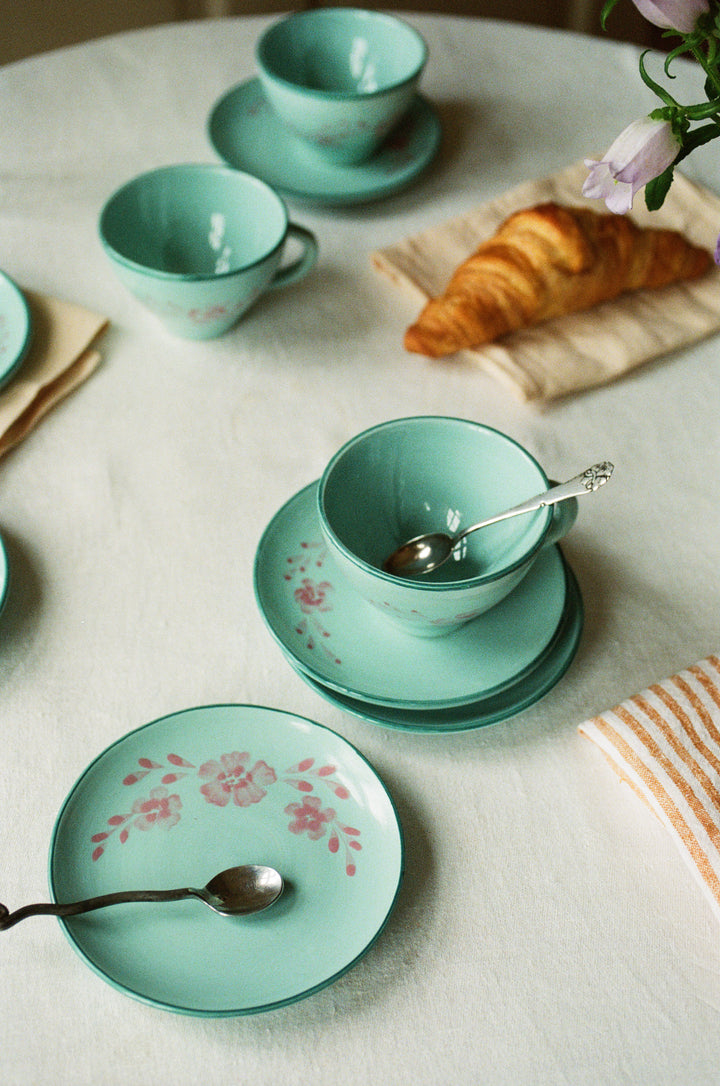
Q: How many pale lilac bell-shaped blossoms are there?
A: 2